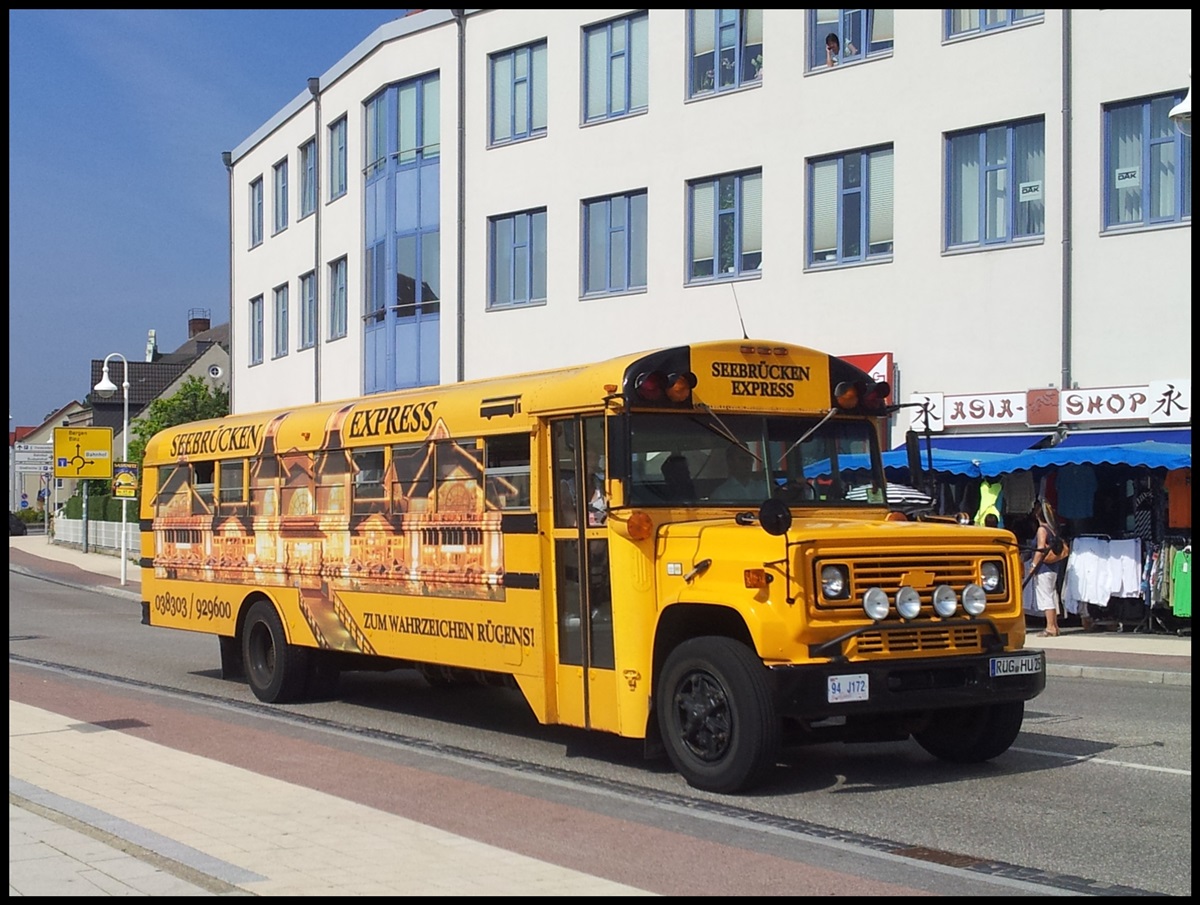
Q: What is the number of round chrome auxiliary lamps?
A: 4